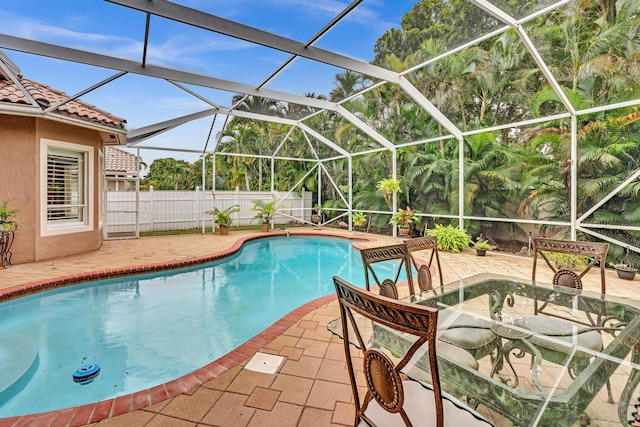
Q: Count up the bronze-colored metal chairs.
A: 4